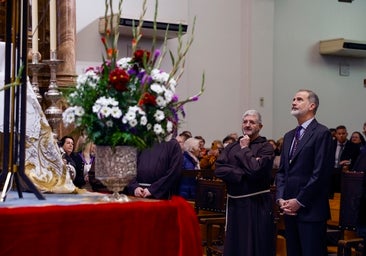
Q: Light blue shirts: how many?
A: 1